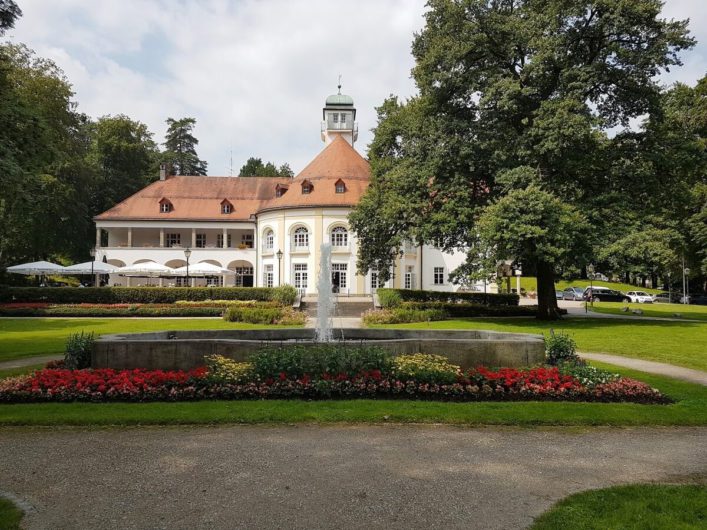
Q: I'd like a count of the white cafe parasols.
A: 4